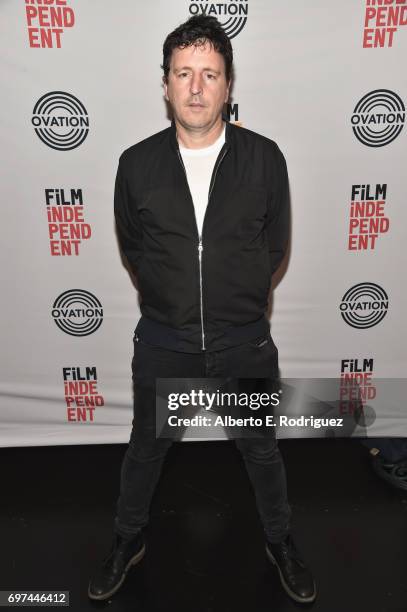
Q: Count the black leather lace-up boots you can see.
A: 2